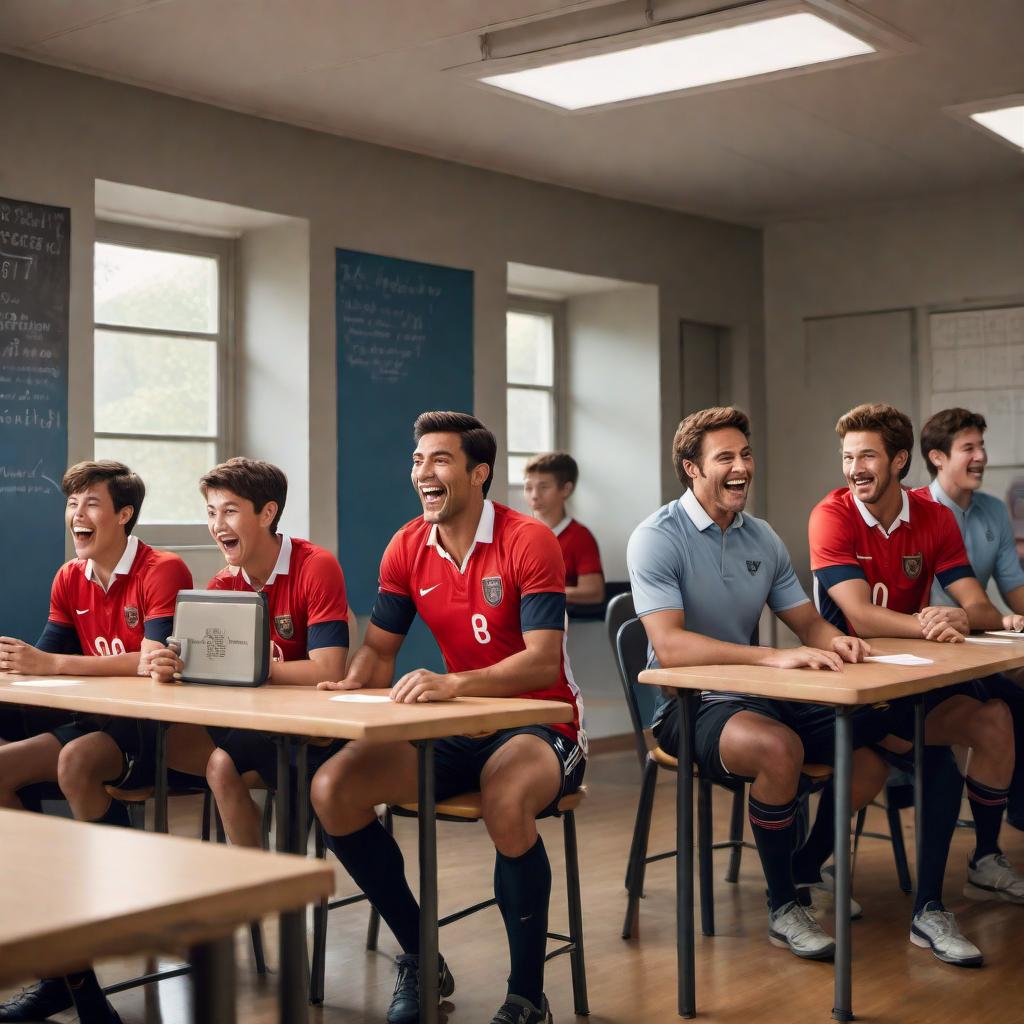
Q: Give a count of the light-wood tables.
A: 3